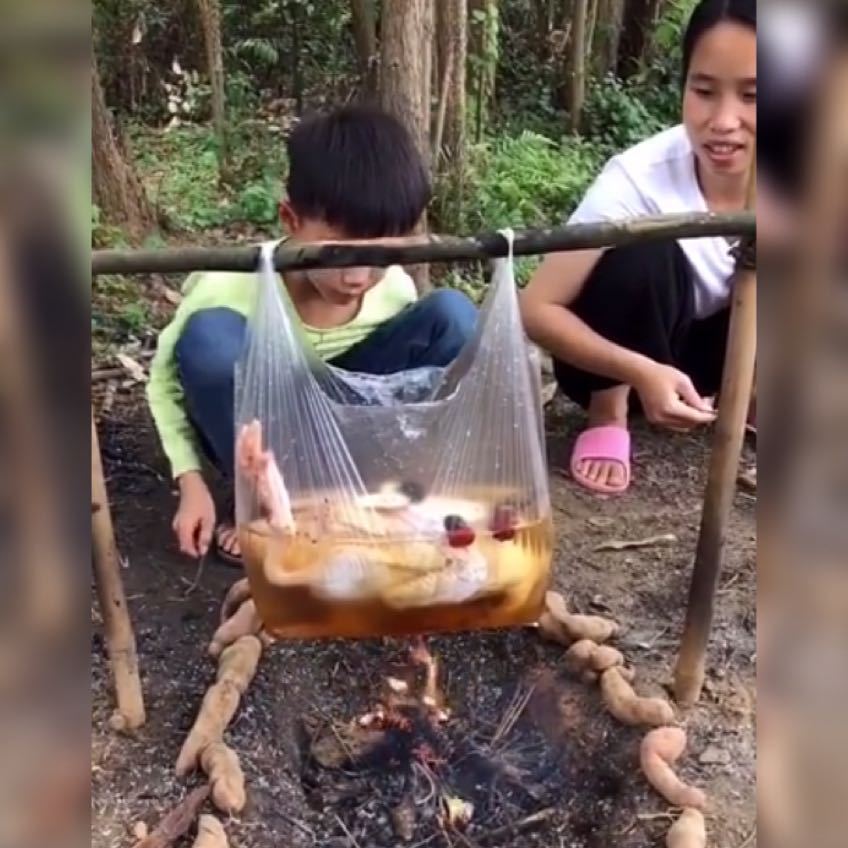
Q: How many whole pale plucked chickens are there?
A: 1